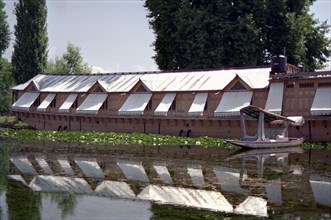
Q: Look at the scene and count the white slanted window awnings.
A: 10